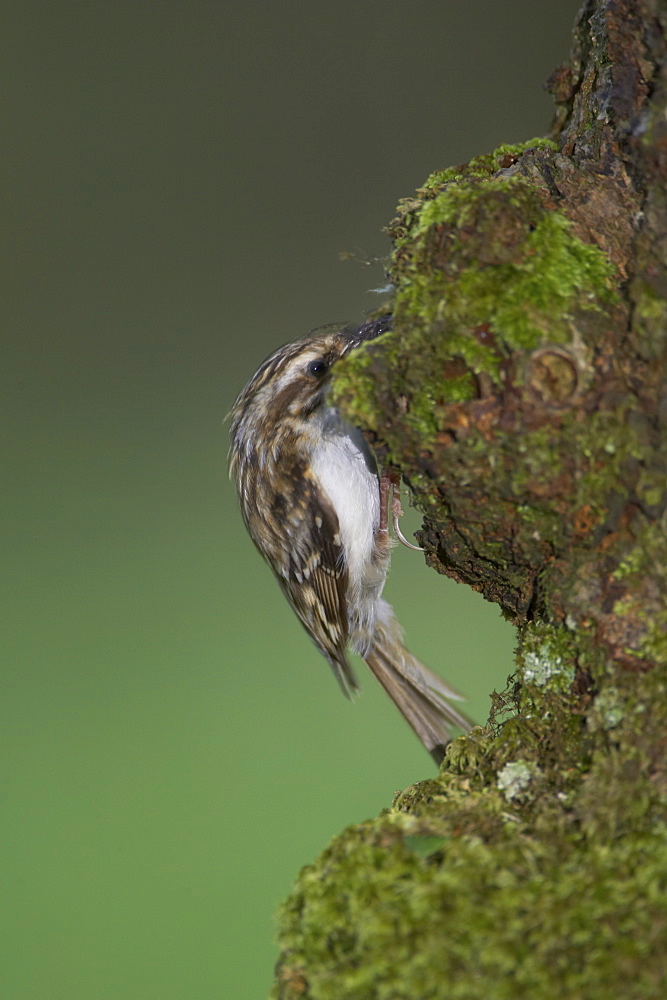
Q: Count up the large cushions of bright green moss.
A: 2